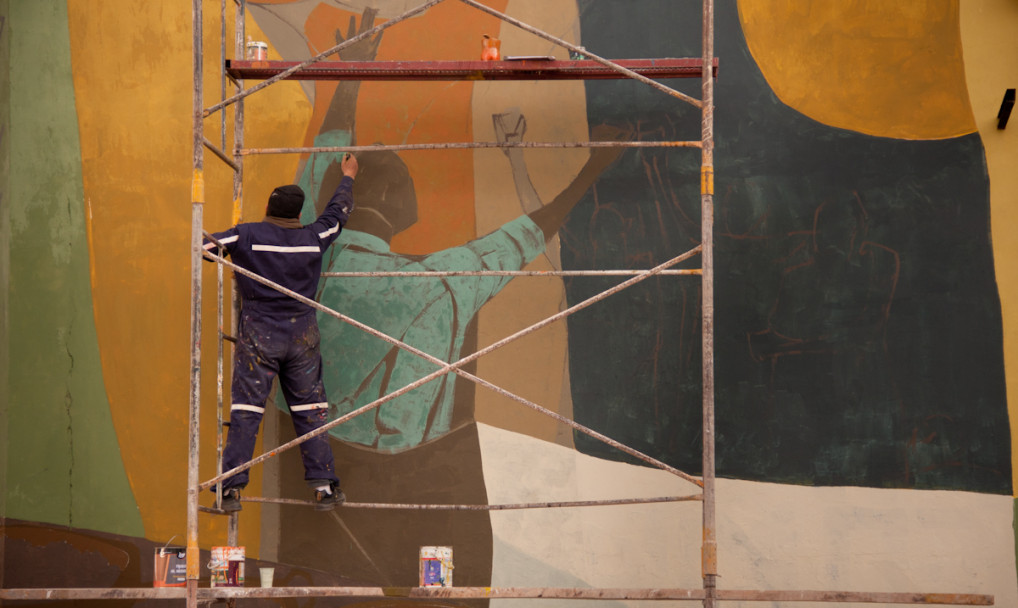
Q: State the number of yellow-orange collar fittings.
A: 5